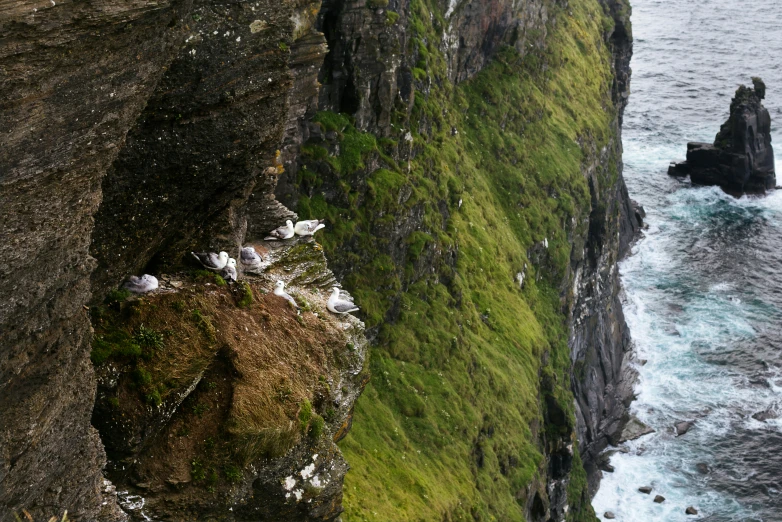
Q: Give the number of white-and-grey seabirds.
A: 8